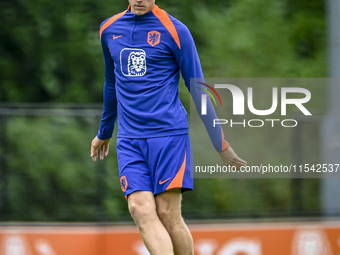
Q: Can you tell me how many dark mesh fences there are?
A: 1